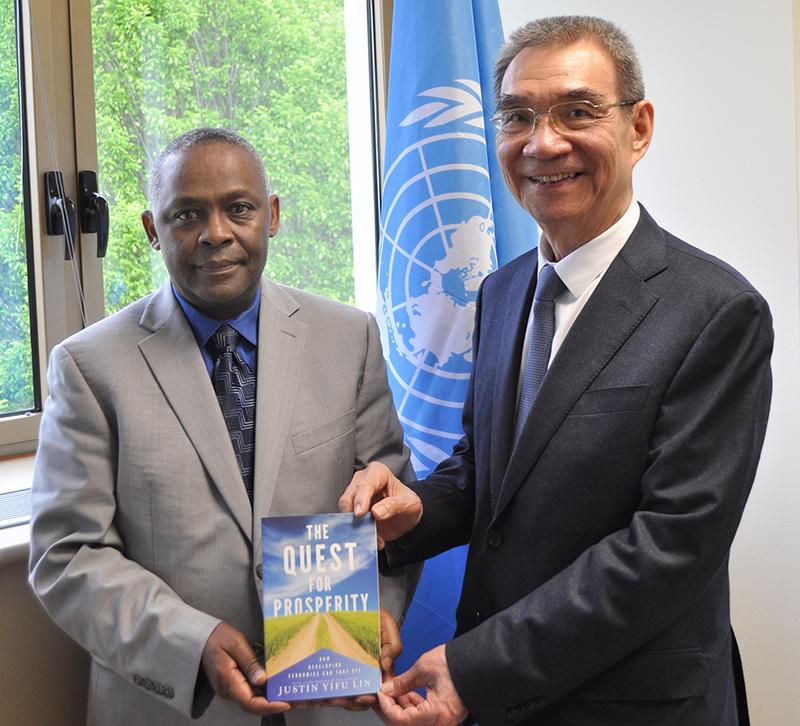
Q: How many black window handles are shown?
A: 2